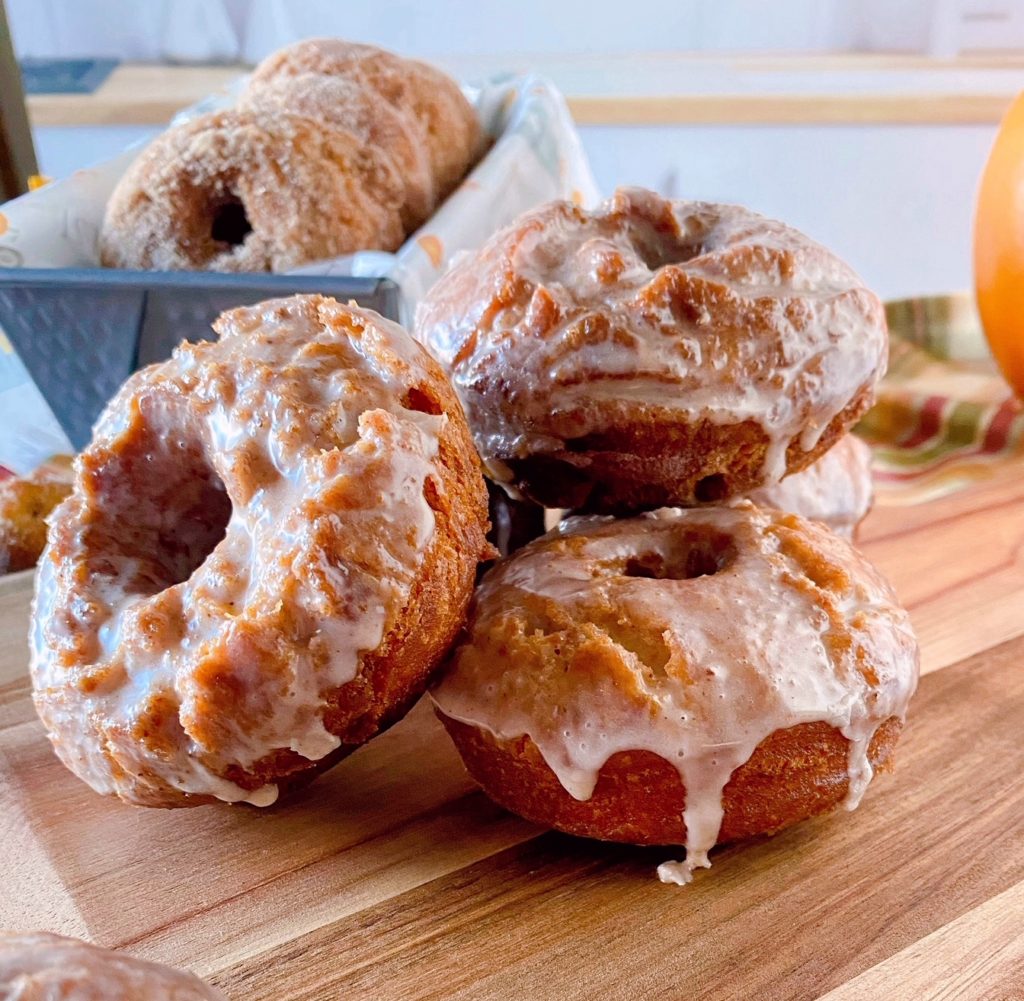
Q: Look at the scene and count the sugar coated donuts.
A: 3